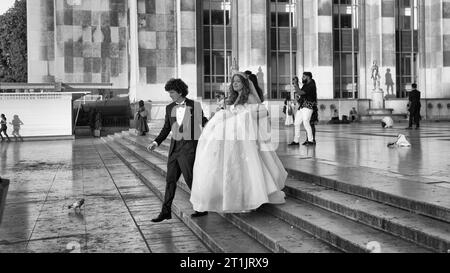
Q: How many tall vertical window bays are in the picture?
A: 4